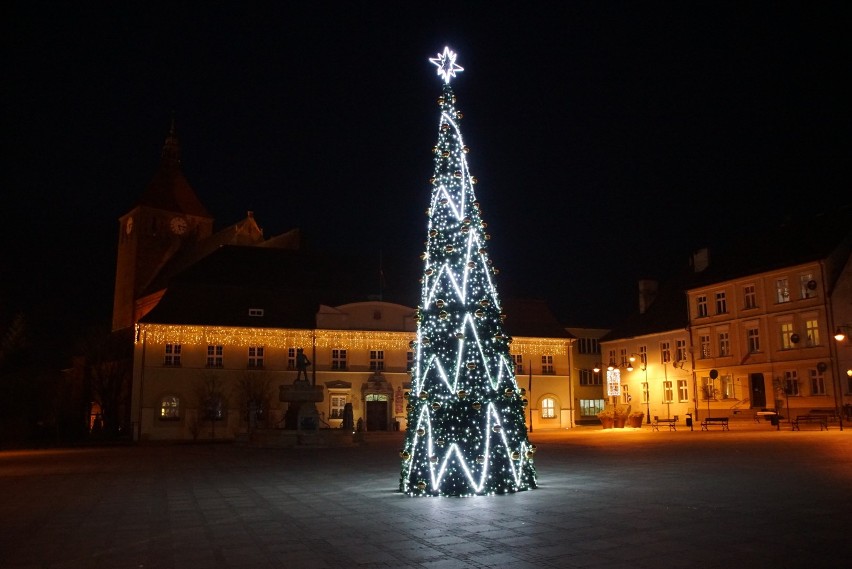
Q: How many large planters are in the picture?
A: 3